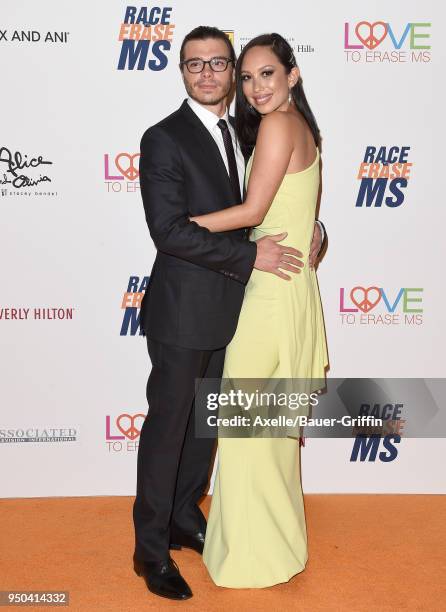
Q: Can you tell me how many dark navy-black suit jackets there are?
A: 1